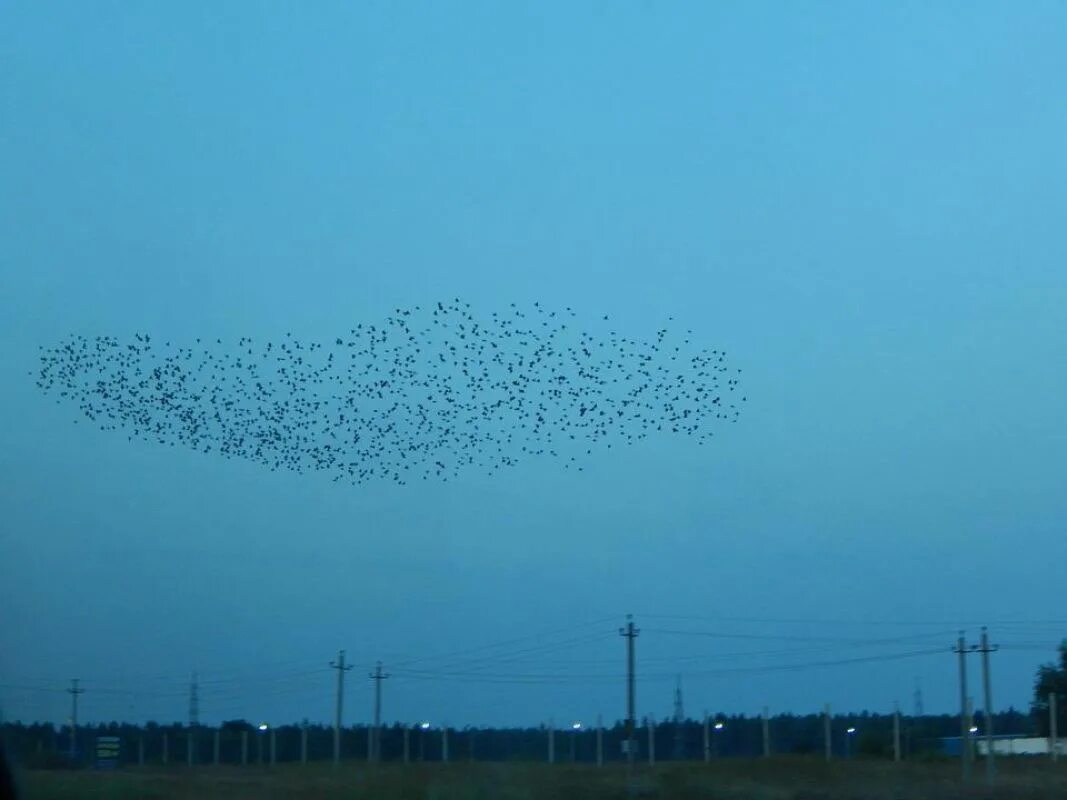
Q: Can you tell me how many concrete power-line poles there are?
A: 6